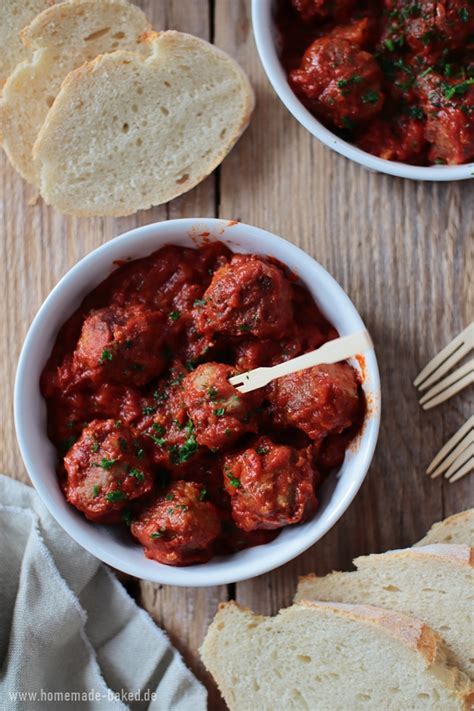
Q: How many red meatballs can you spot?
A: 11